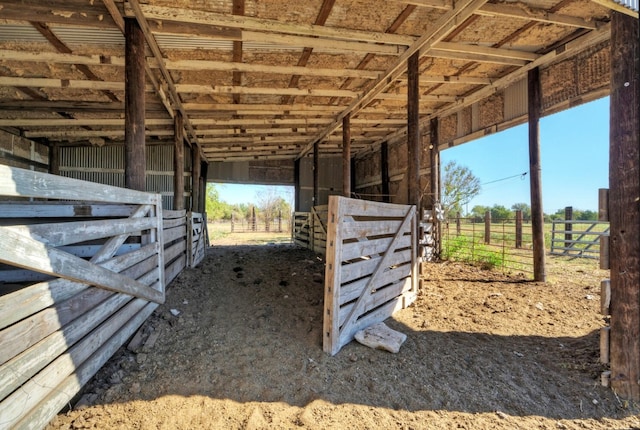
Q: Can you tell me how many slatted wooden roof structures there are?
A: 1